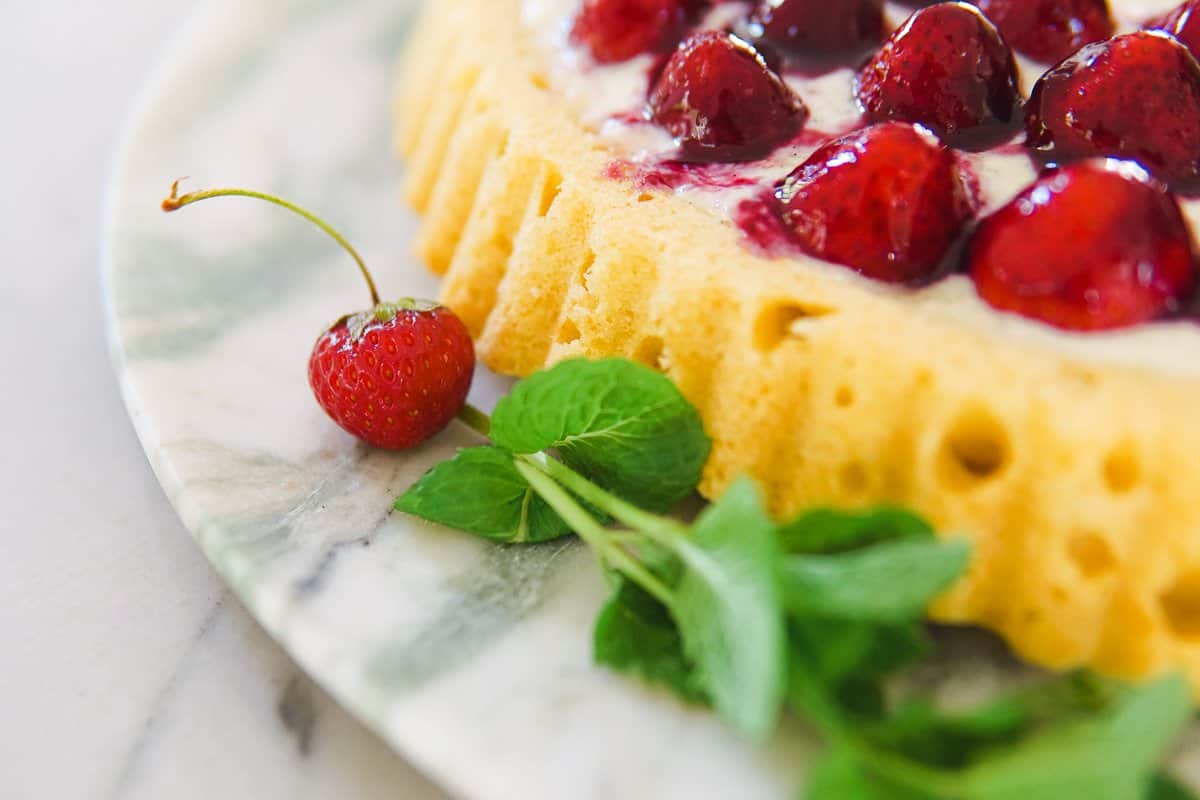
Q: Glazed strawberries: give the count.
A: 9